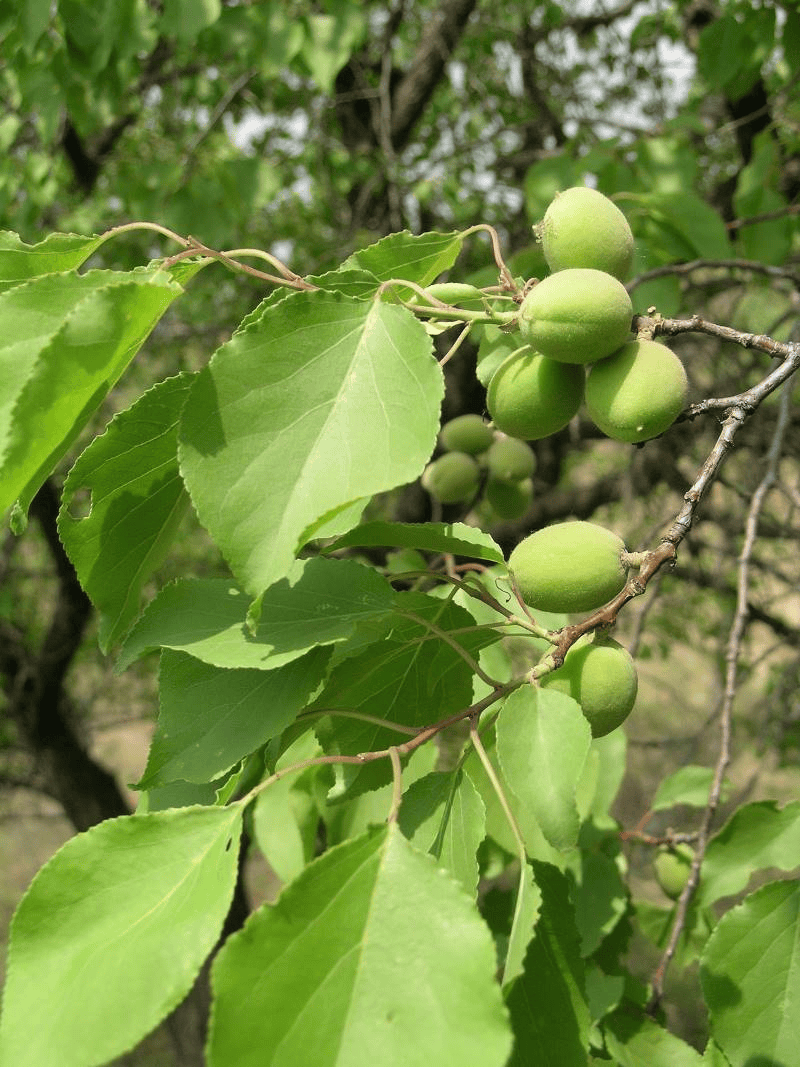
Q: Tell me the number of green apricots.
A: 11